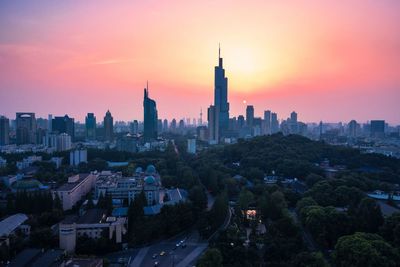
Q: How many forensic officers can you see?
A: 0